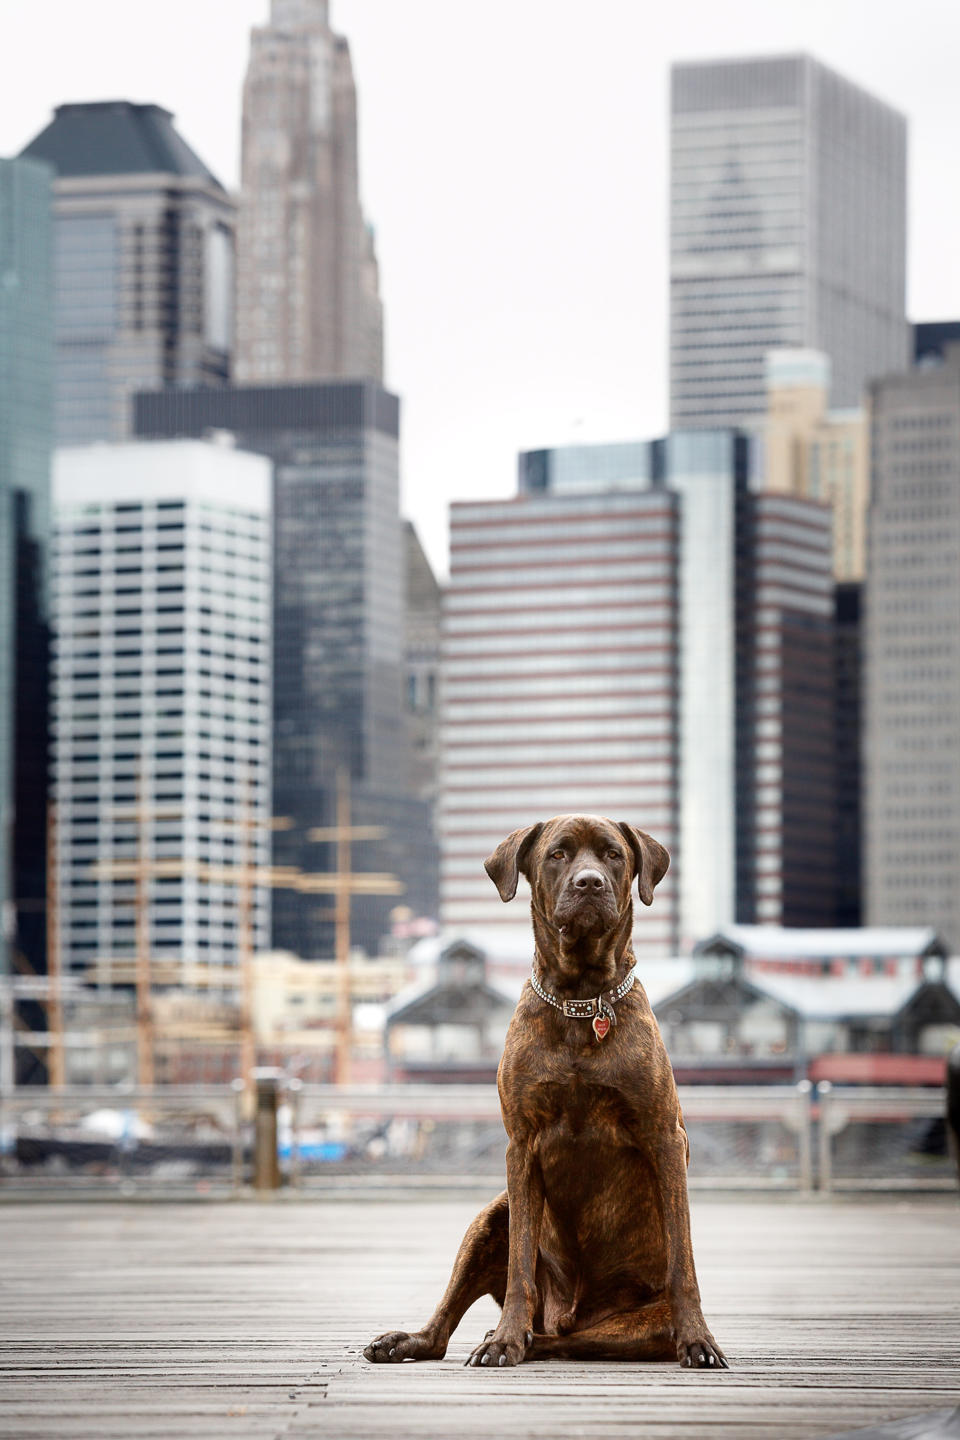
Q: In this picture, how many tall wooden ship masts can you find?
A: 4